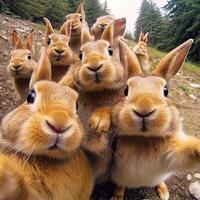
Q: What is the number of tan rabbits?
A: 8